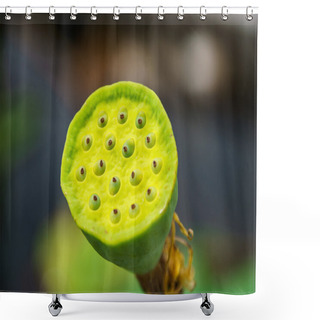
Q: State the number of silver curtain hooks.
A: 12